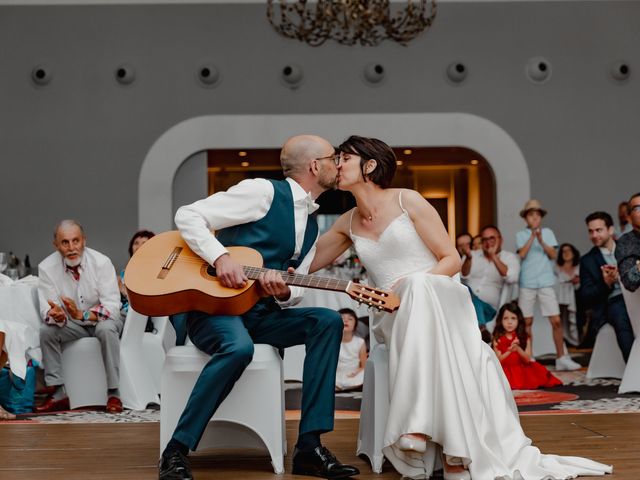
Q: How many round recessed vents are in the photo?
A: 8